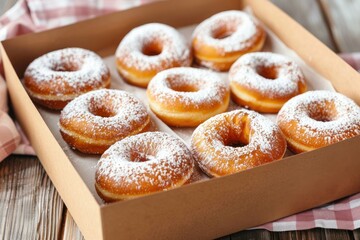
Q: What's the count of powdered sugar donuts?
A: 9